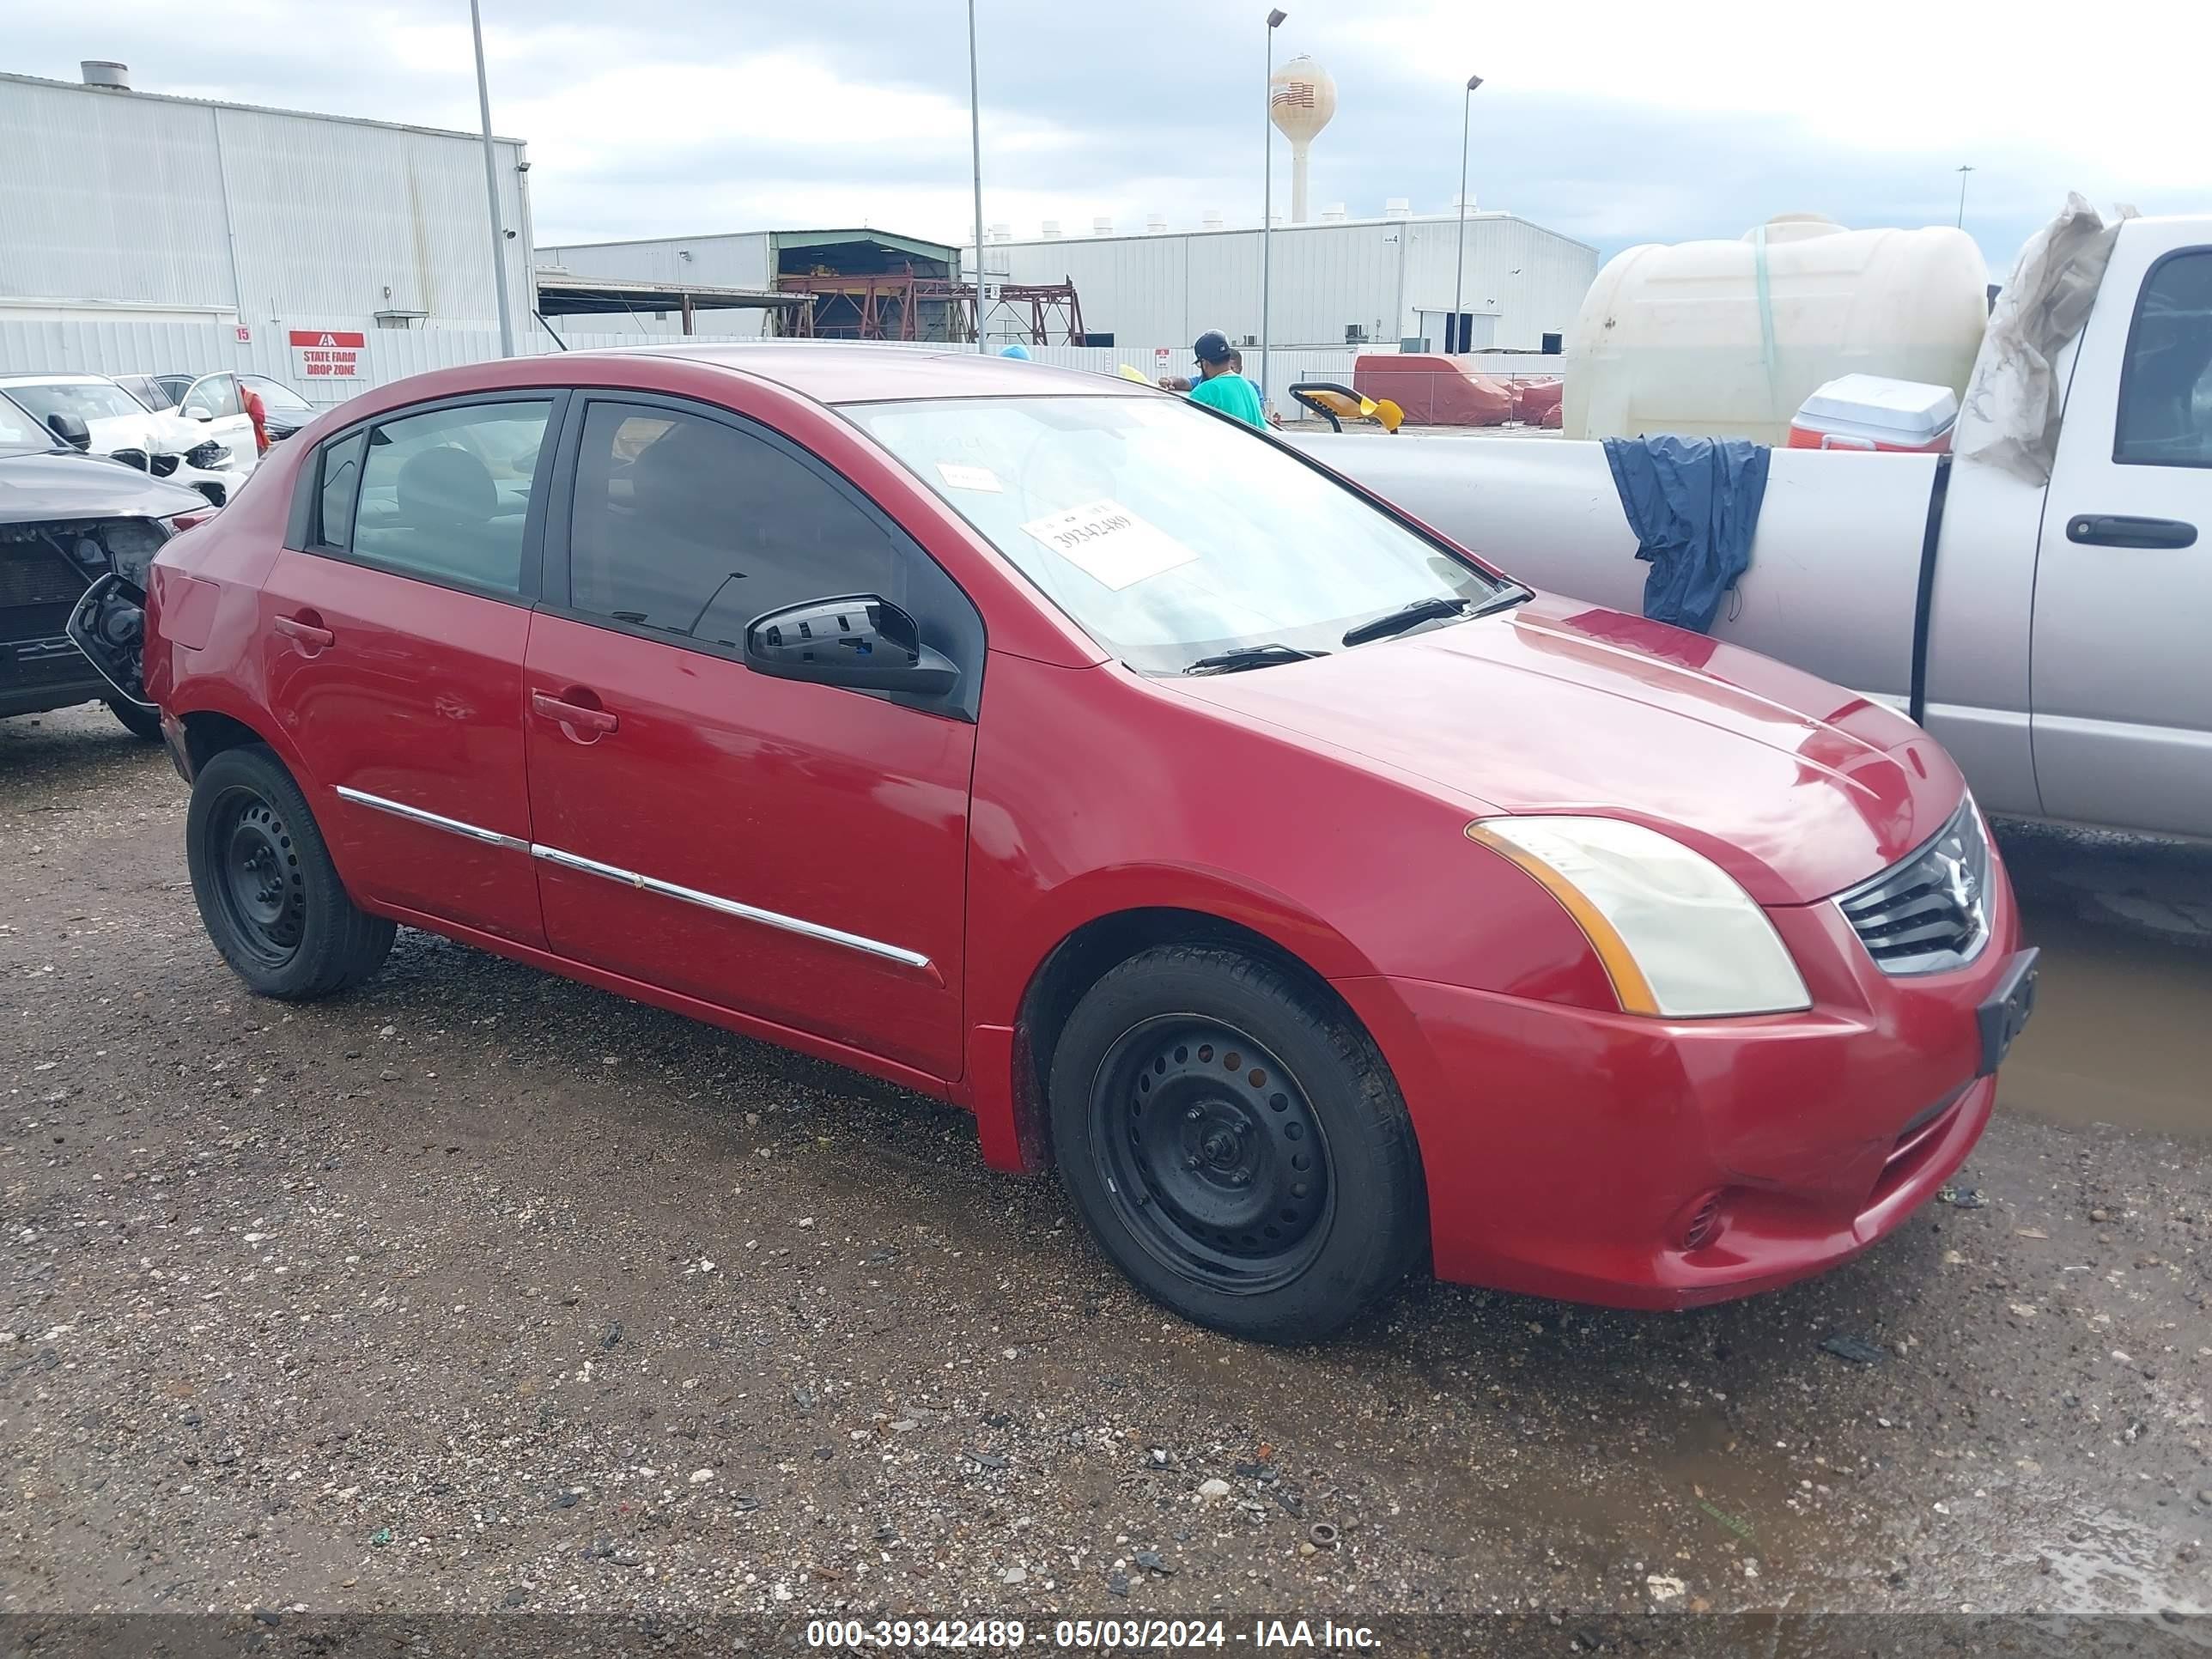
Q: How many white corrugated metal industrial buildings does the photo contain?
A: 3